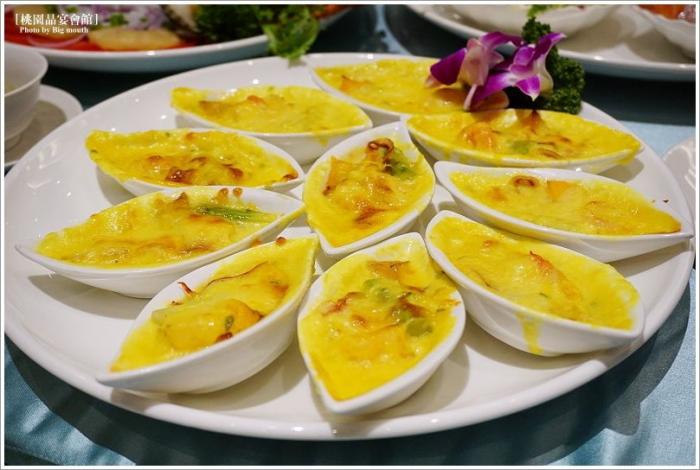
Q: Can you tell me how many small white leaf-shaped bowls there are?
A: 10